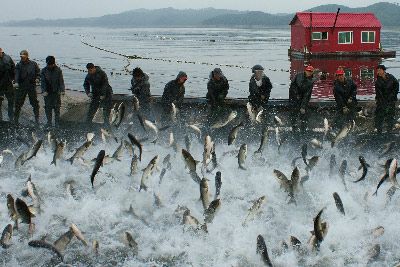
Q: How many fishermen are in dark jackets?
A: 11